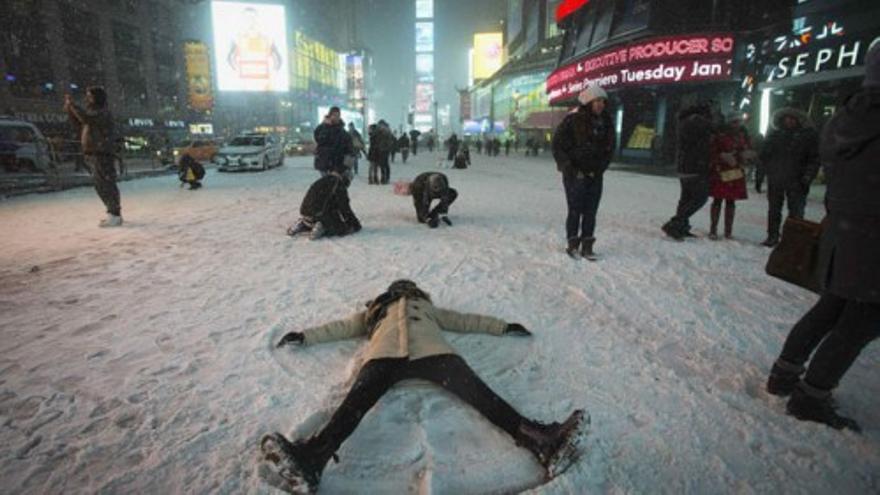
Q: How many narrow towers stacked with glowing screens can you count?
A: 1